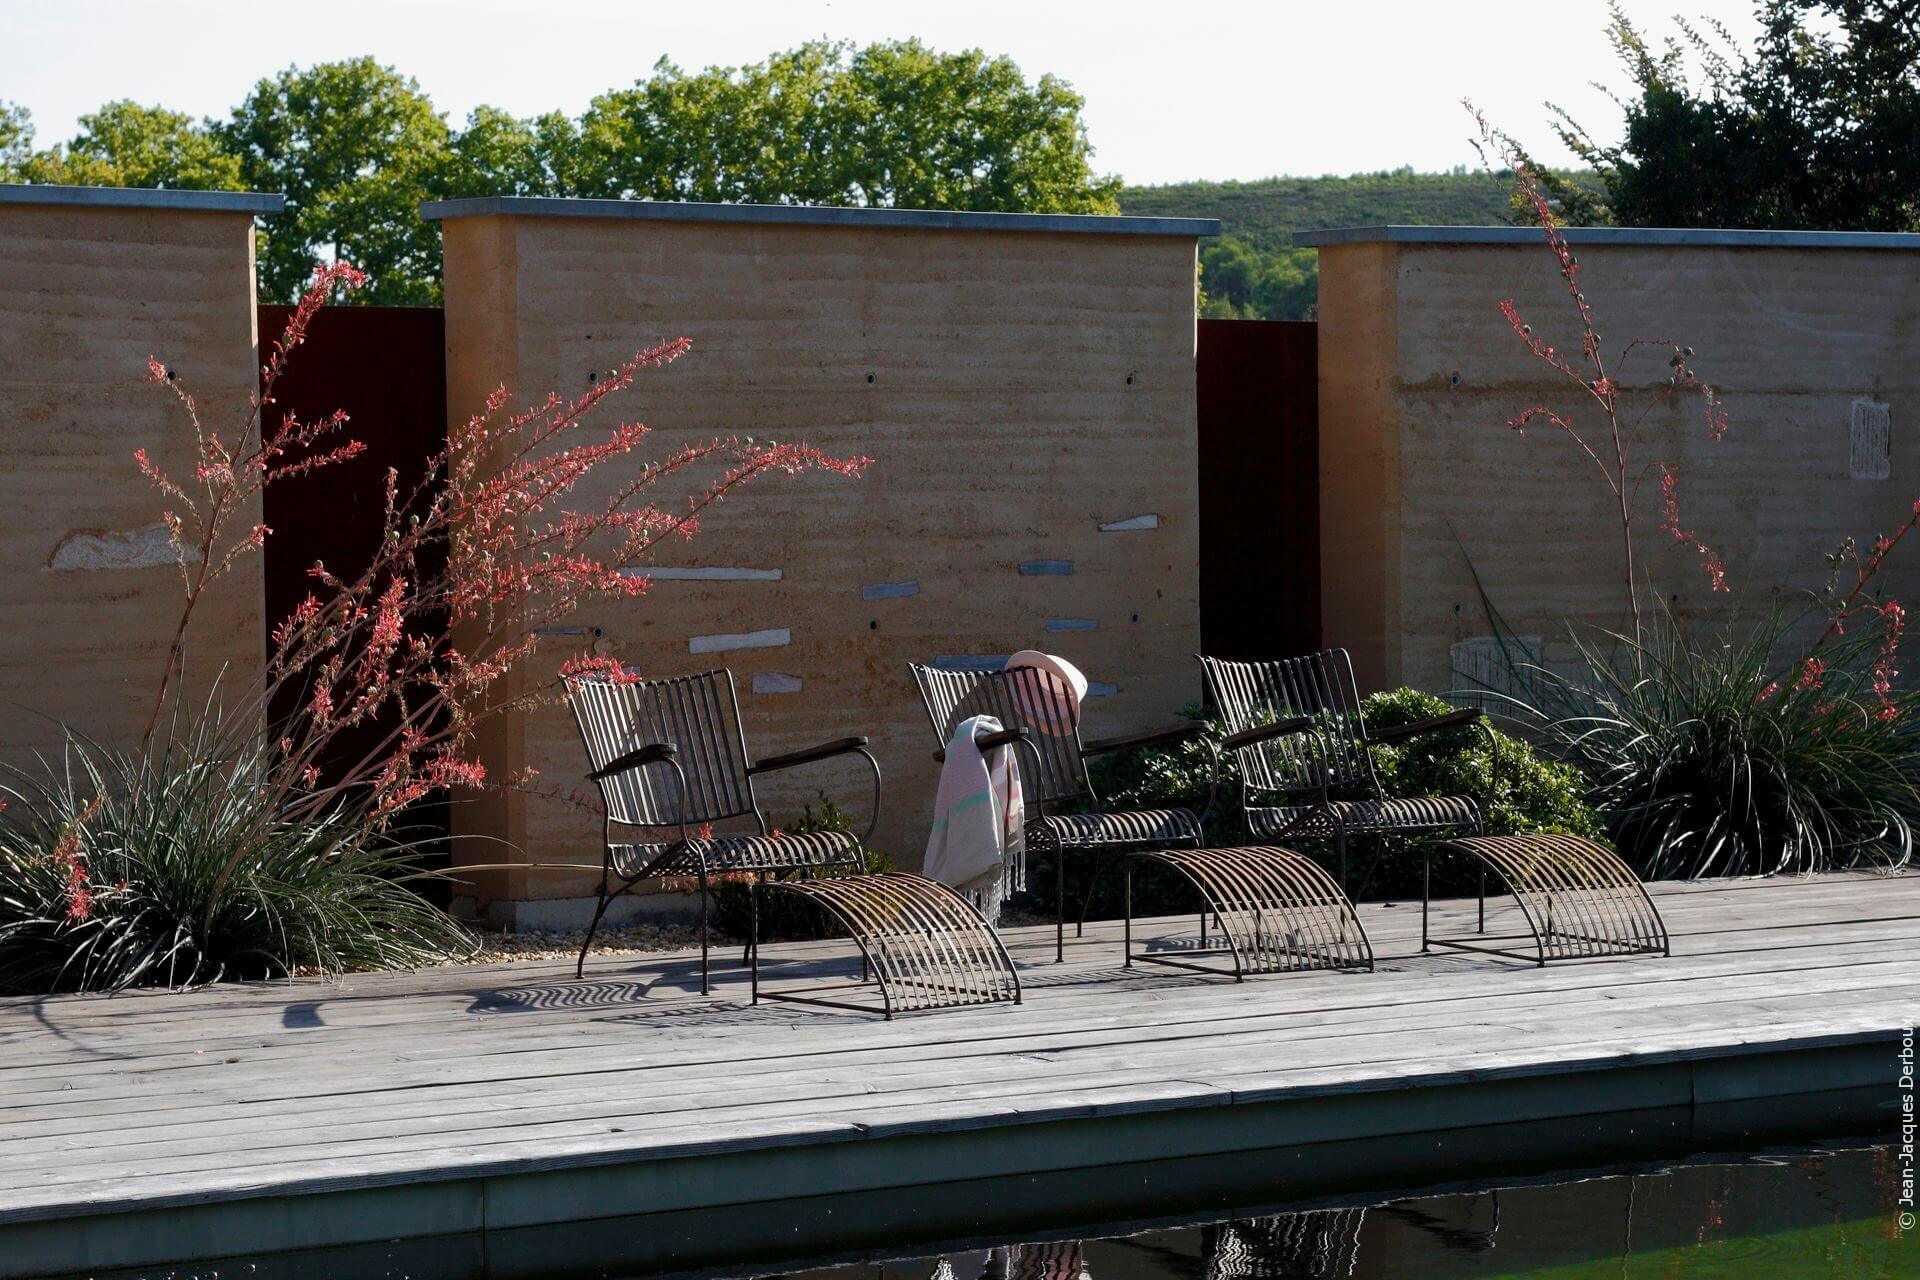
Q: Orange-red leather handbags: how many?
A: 0